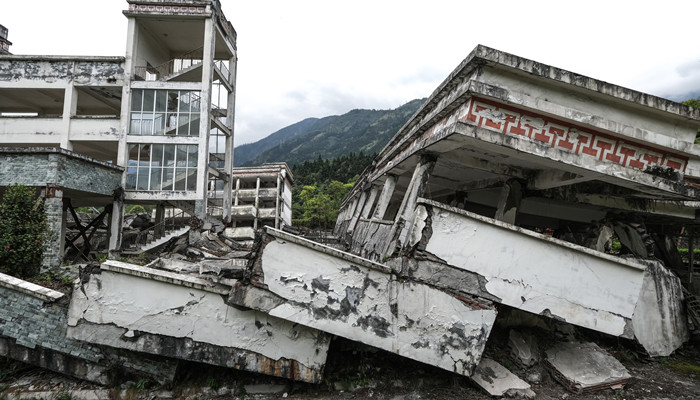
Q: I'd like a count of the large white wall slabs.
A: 3